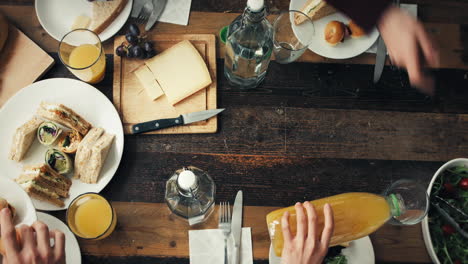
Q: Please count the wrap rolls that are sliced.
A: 3